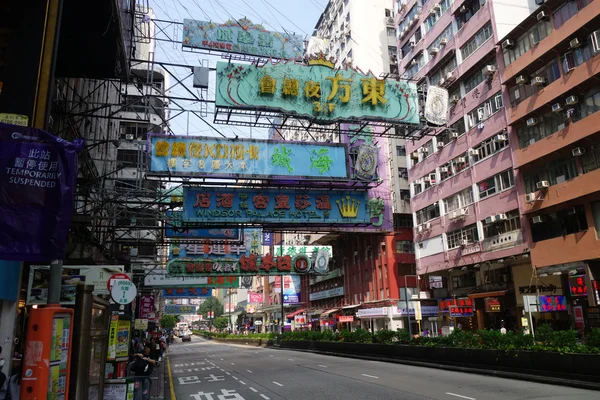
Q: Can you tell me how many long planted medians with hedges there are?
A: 1